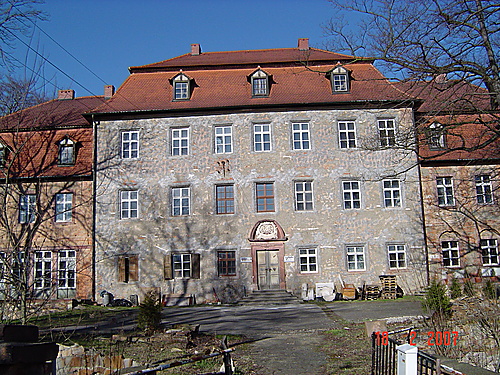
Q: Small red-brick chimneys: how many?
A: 4